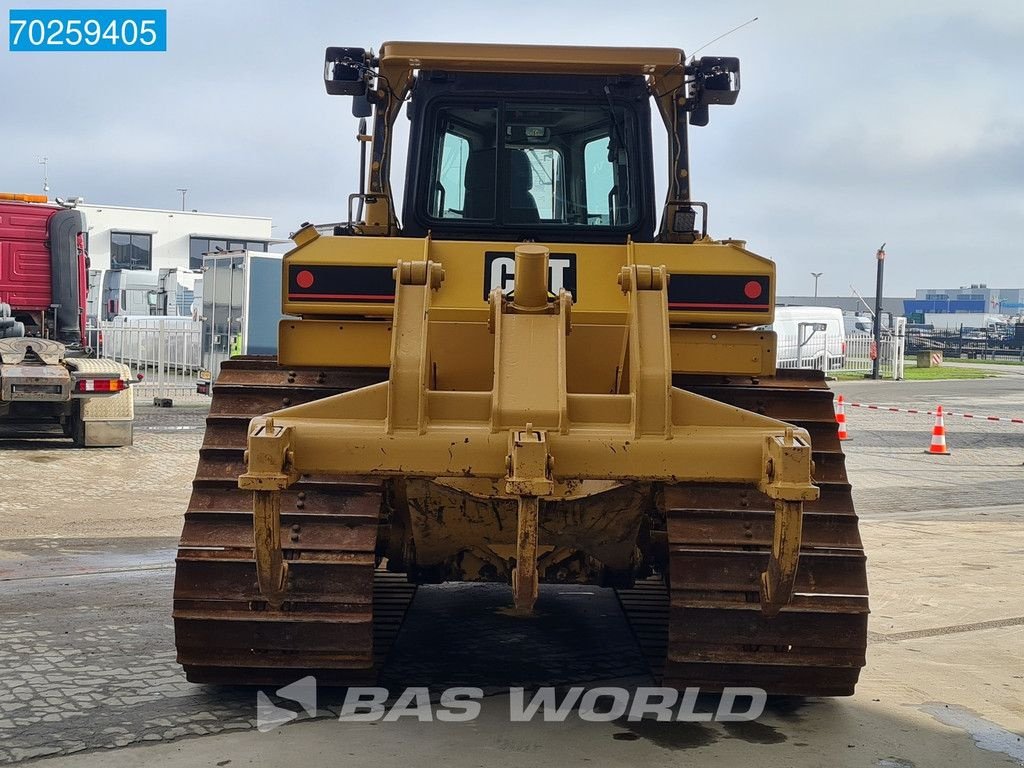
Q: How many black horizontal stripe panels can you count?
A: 2